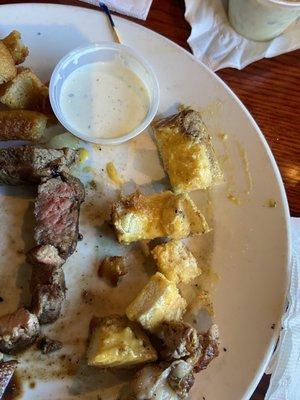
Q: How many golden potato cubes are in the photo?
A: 5